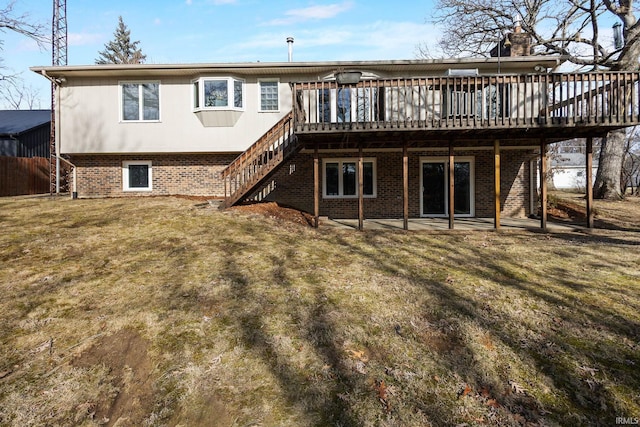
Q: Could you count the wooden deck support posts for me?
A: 7